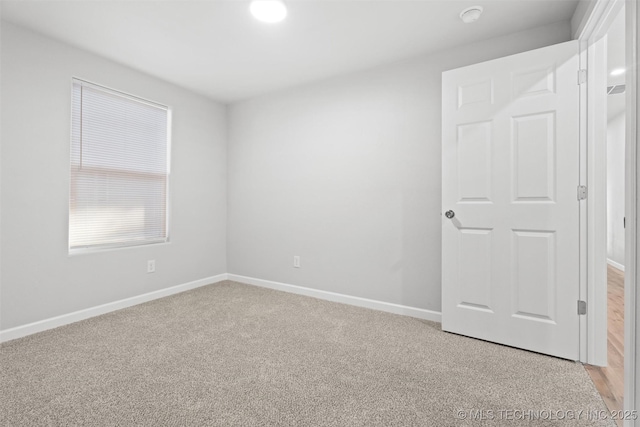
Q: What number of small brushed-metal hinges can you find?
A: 3